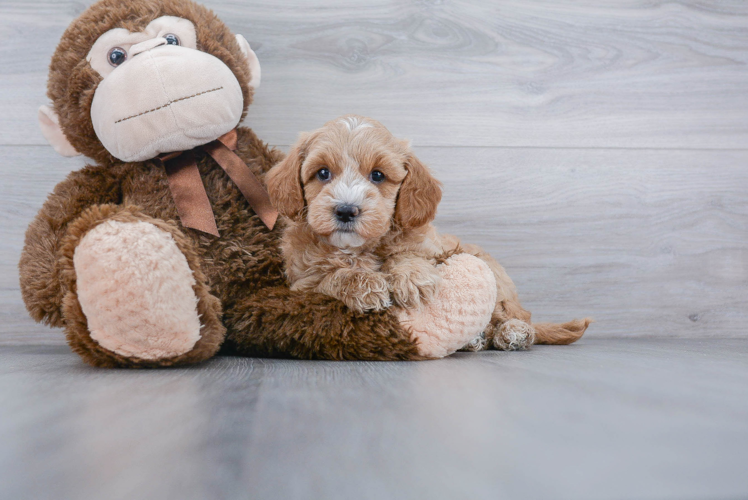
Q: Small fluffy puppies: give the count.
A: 1